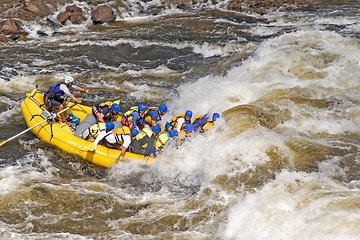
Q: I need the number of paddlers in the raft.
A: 12